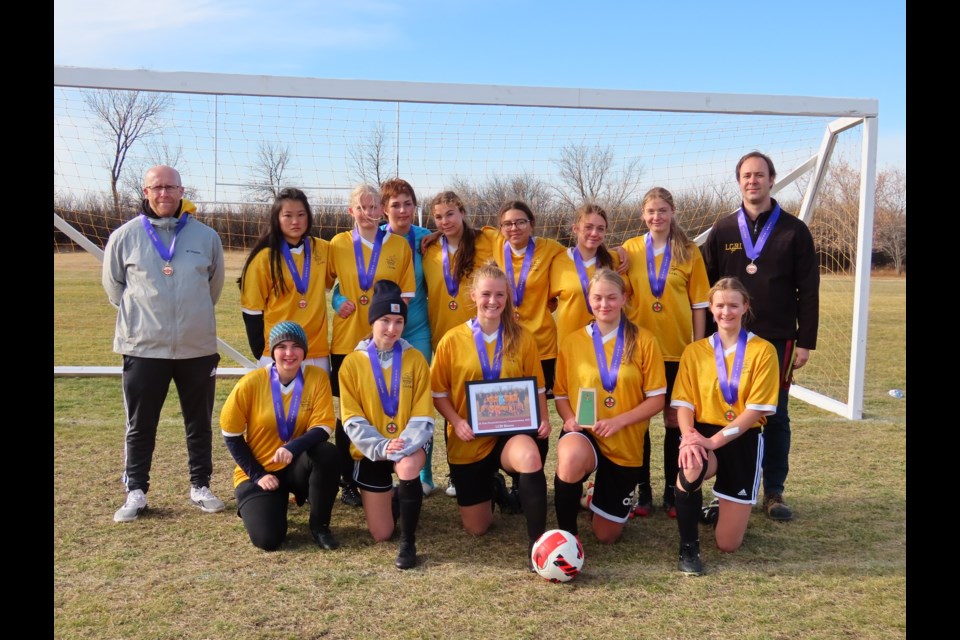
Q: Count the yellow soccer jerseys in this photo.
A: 11